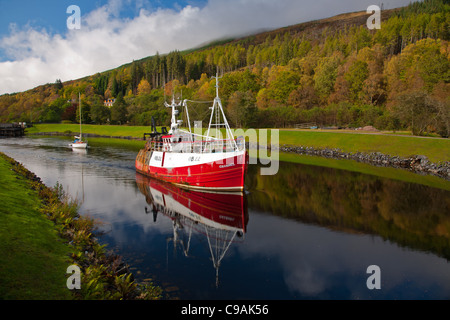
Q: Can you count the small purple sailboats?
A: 0